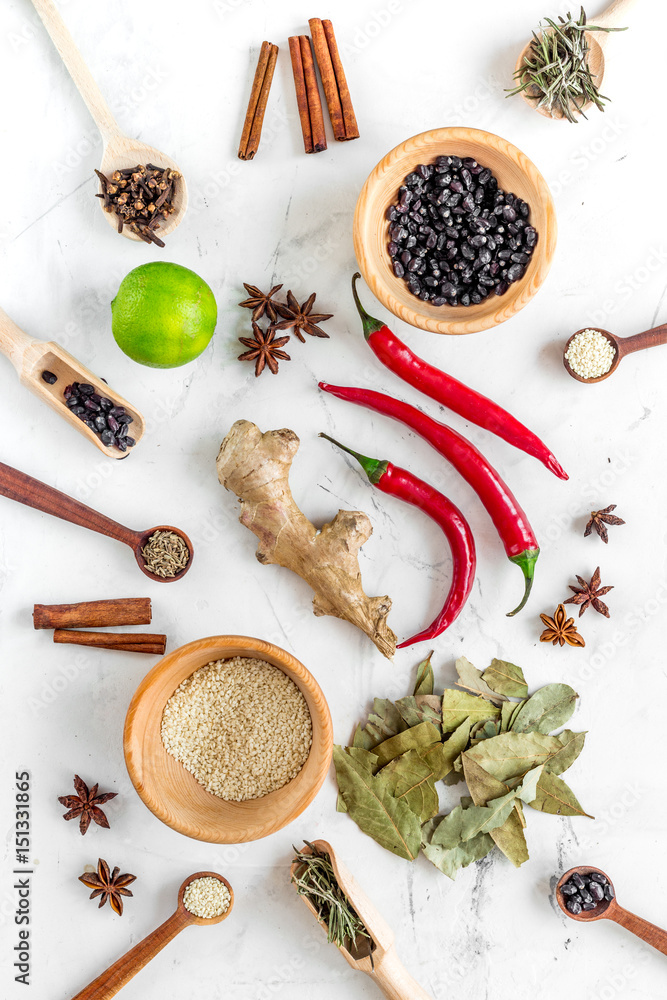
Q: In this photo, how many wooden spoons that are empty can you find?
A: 0